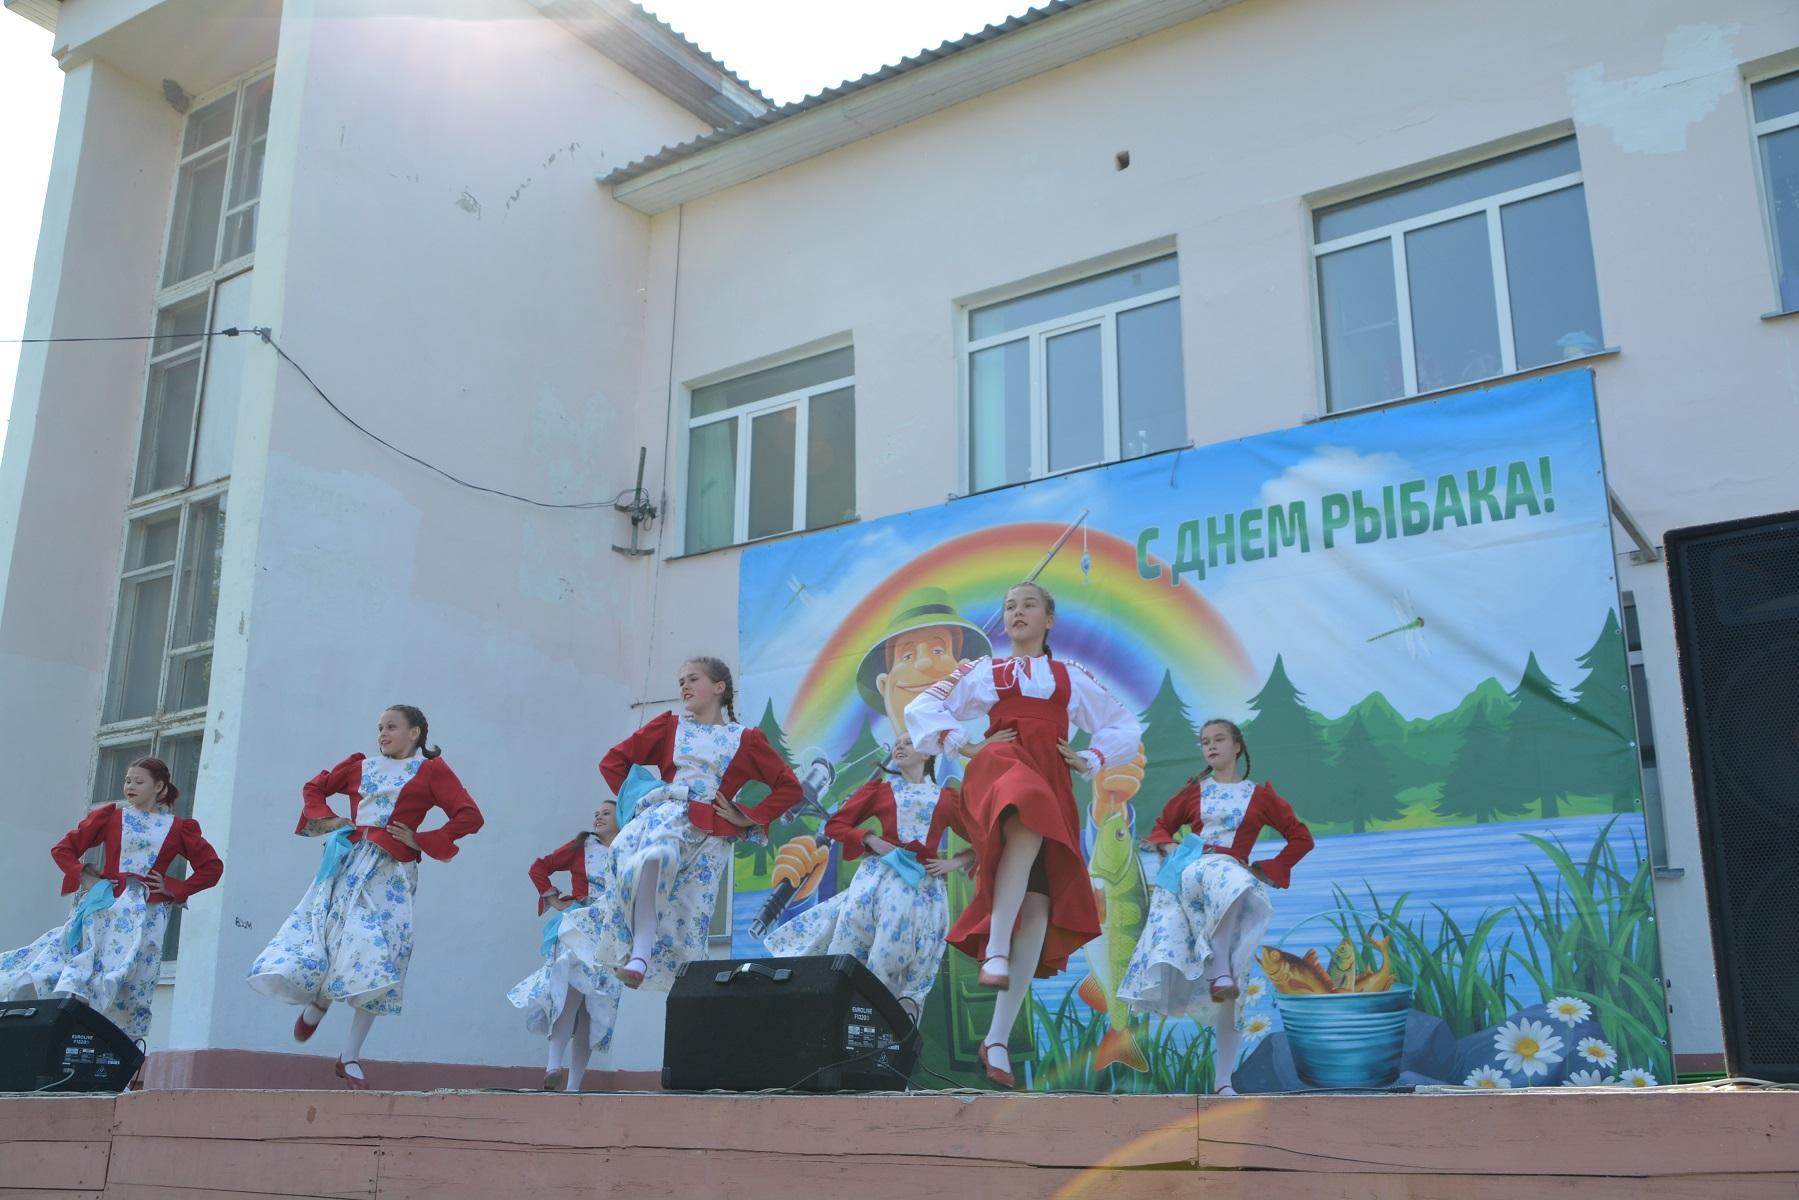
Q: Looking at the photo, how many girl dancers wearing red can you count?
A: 7